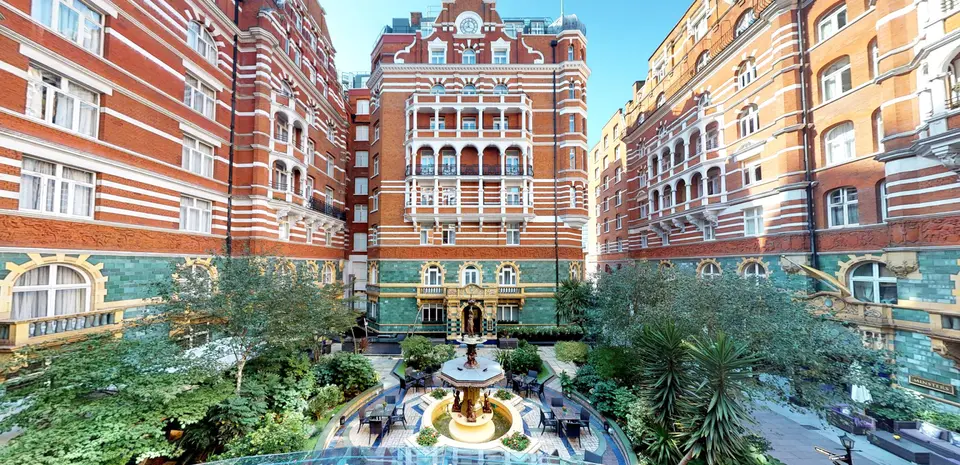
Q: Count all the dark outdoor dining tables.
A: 4